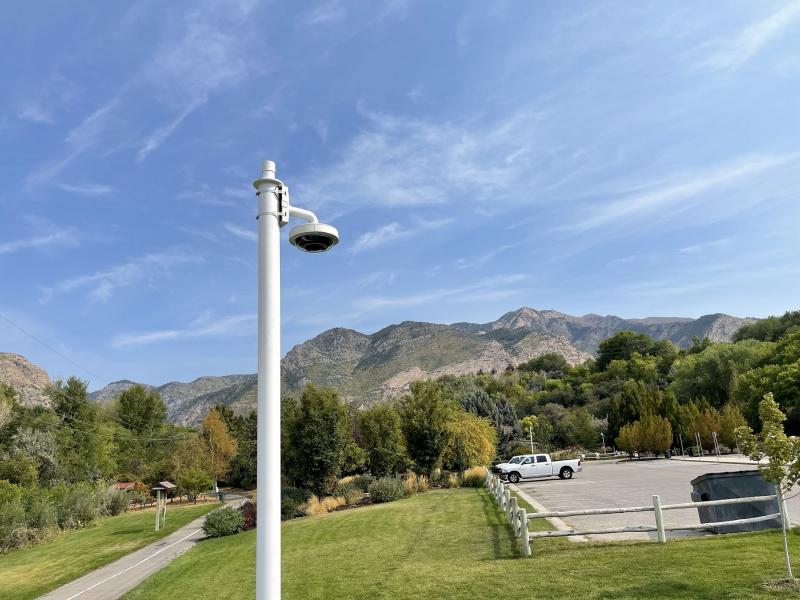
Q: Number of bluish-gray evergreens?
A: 2